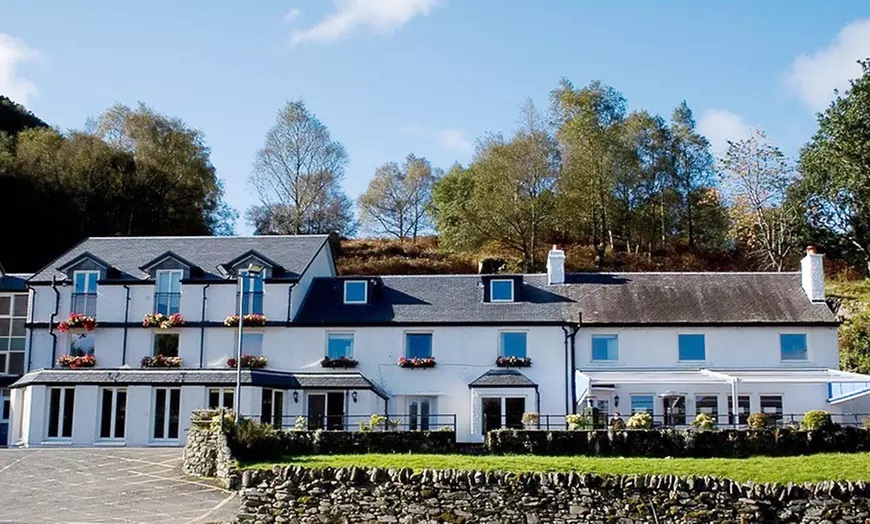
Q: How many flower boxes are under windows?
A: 9